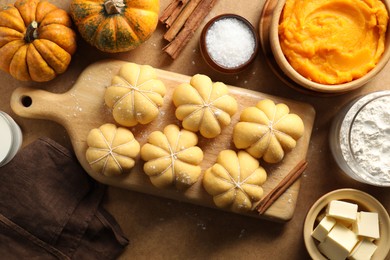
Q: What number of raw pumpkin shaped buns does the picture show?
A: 6